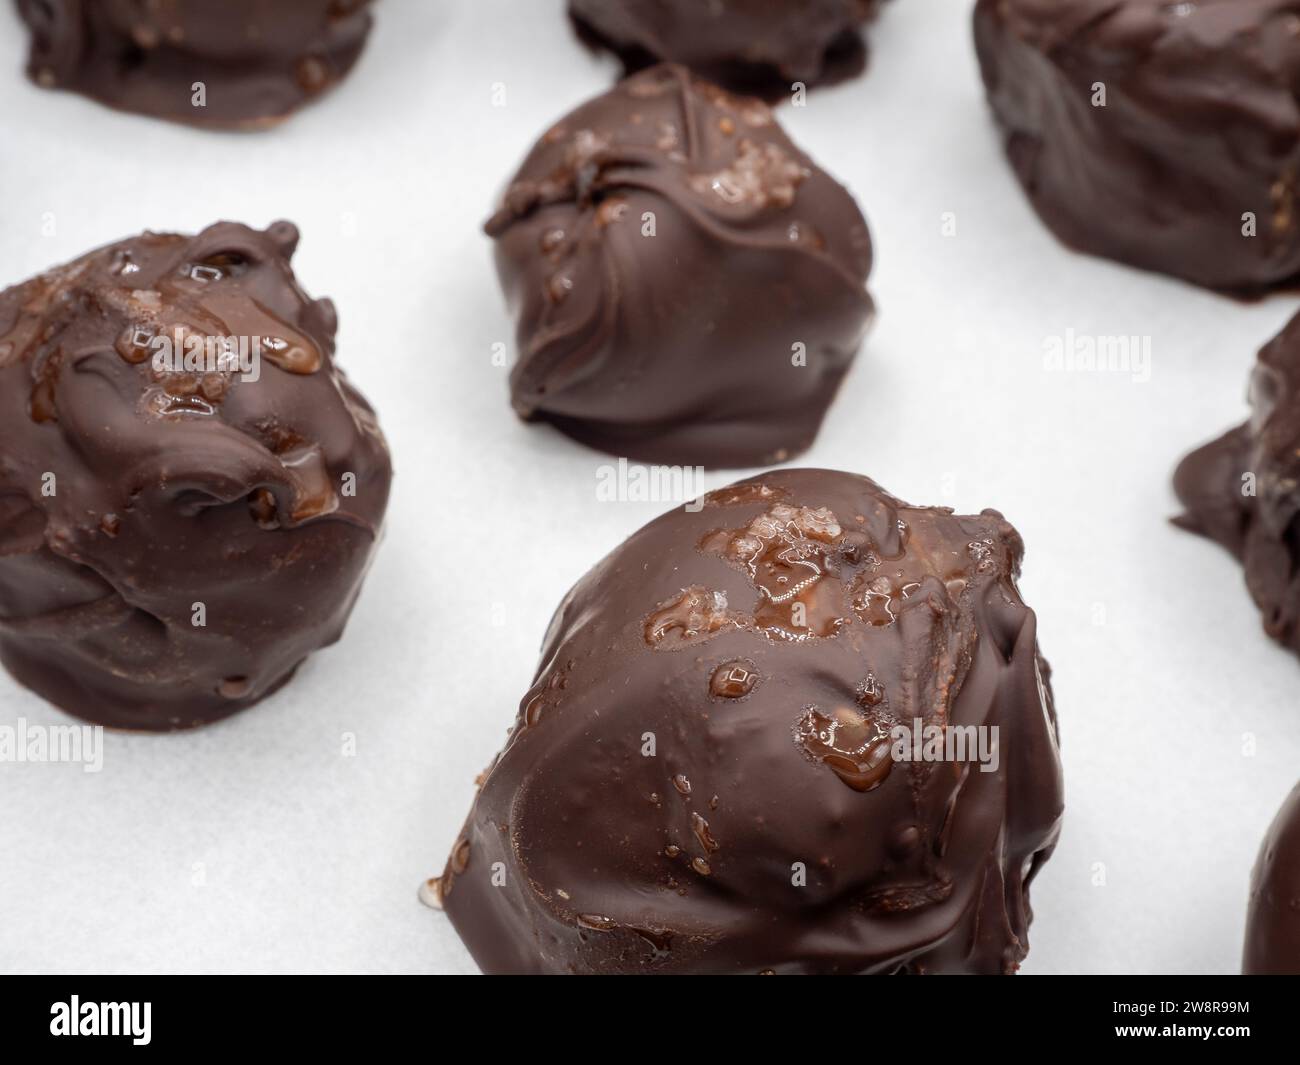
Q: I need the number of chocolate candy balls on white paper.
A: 8